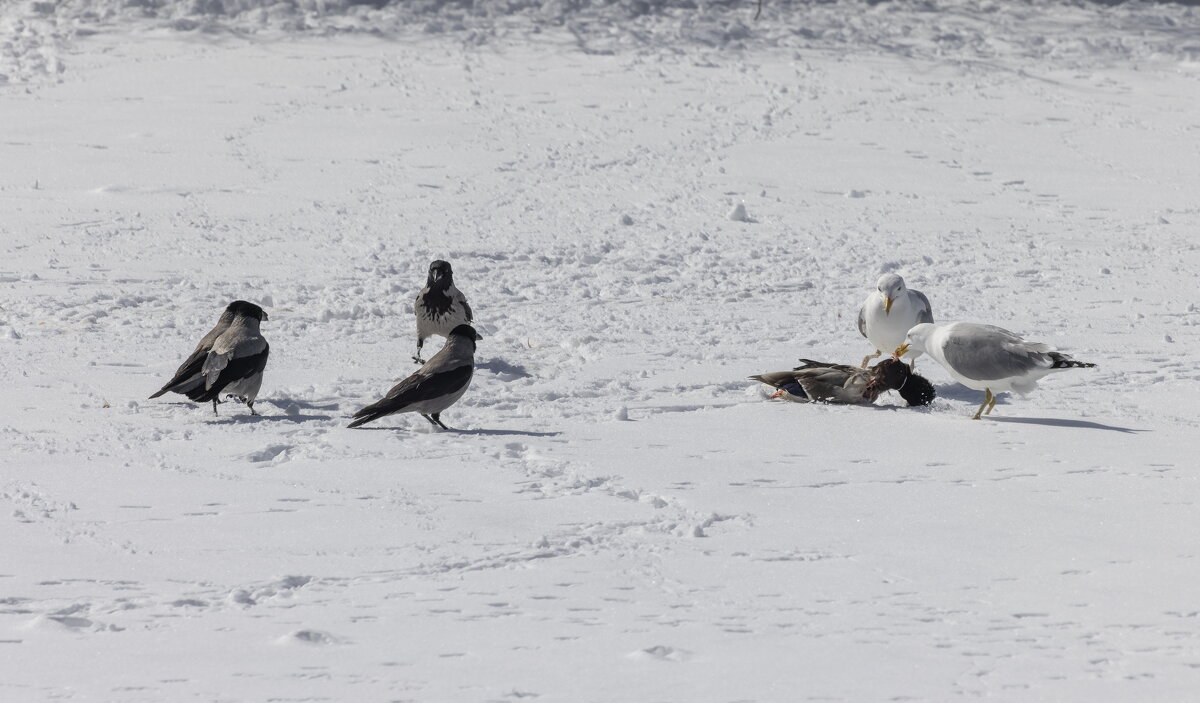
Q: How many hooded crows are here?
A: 4